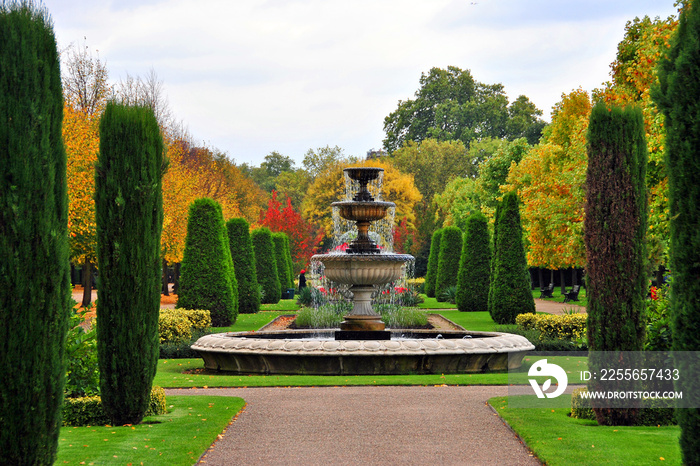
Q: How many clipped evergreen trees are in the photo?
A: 12